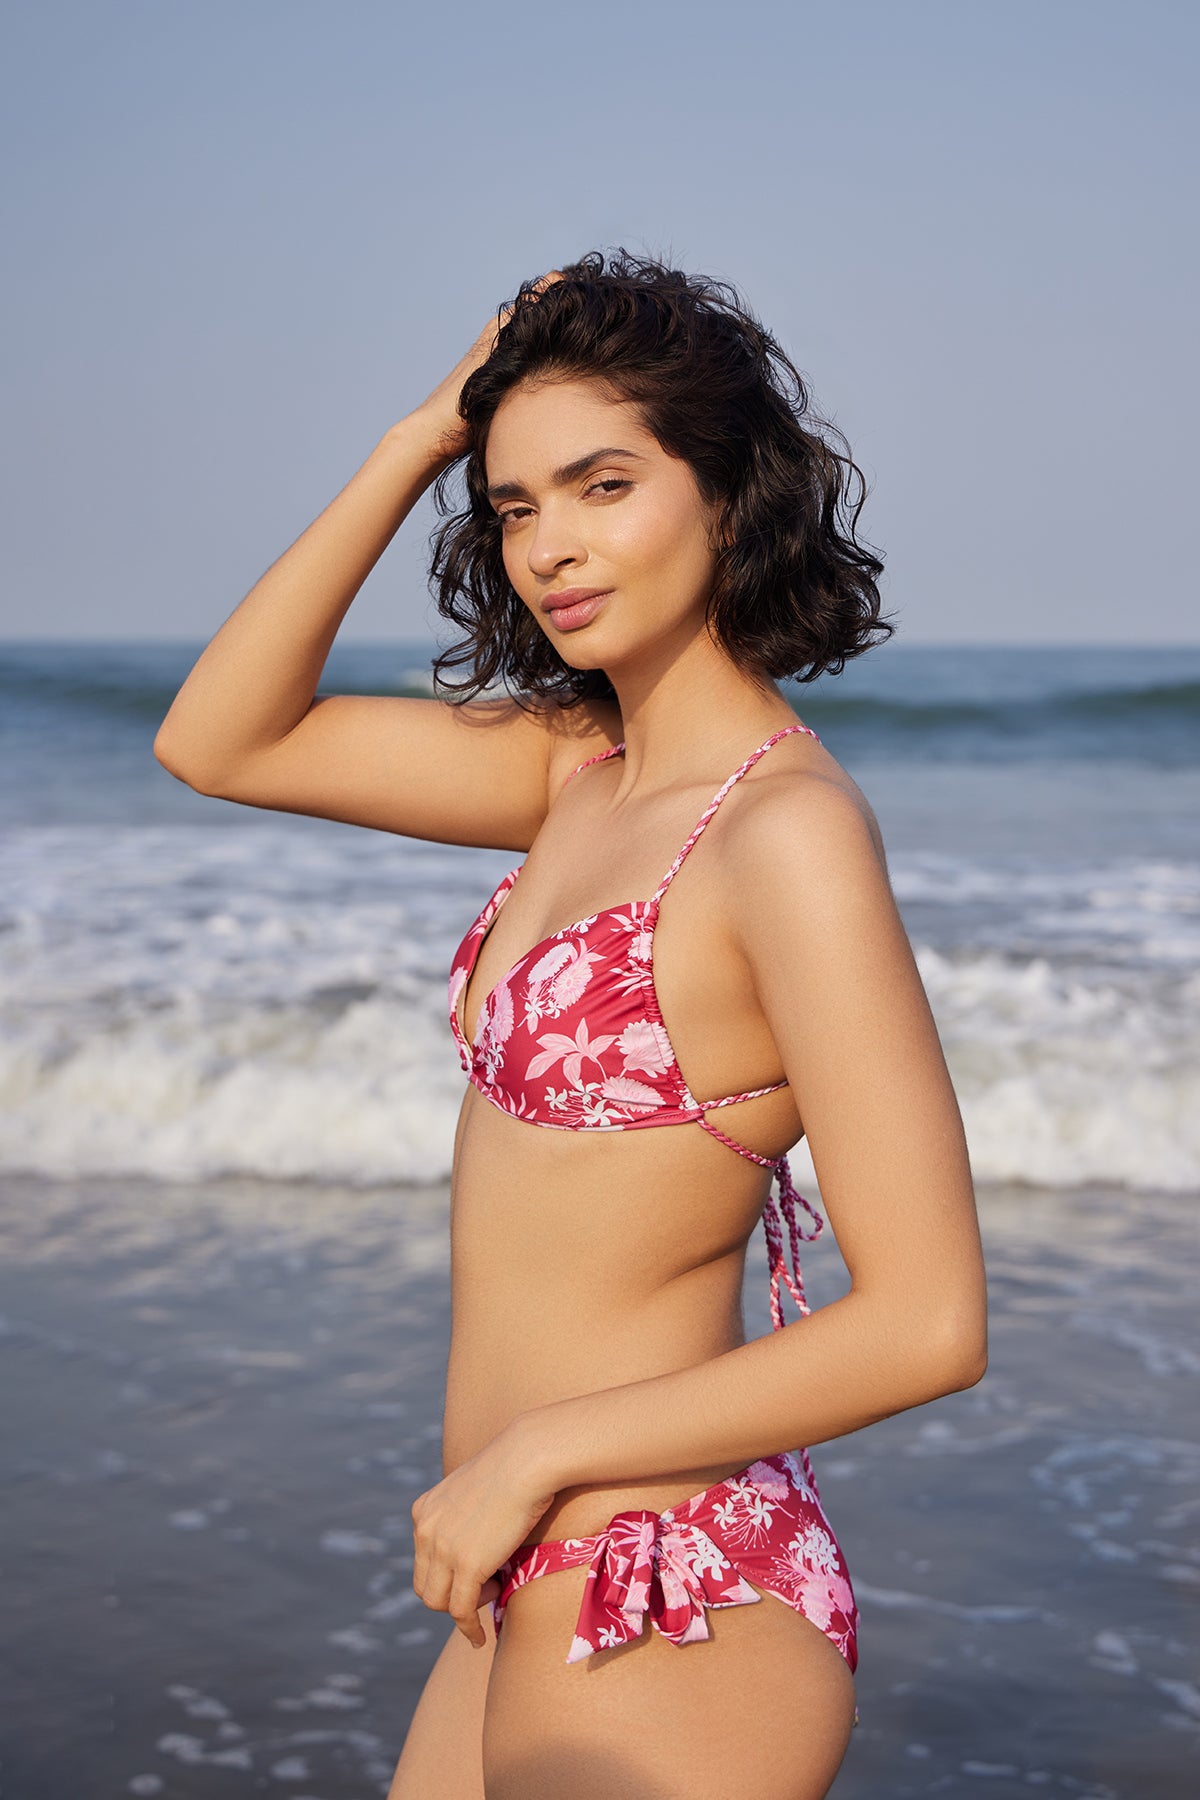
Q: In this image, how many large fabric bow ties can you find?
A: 1